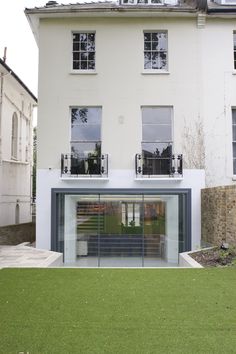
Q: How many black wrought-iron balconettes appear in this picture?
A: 2